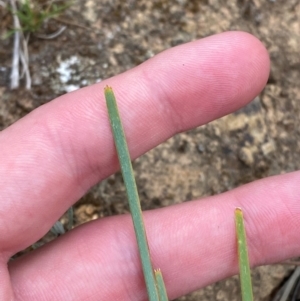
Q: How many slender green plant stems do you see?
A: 3